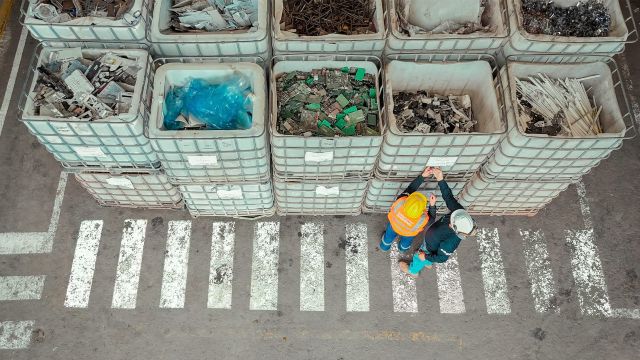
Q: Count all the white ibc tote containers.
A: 15